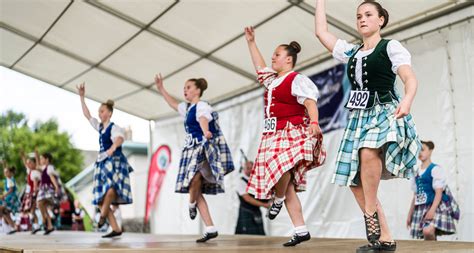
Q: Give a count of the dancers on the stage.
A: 8